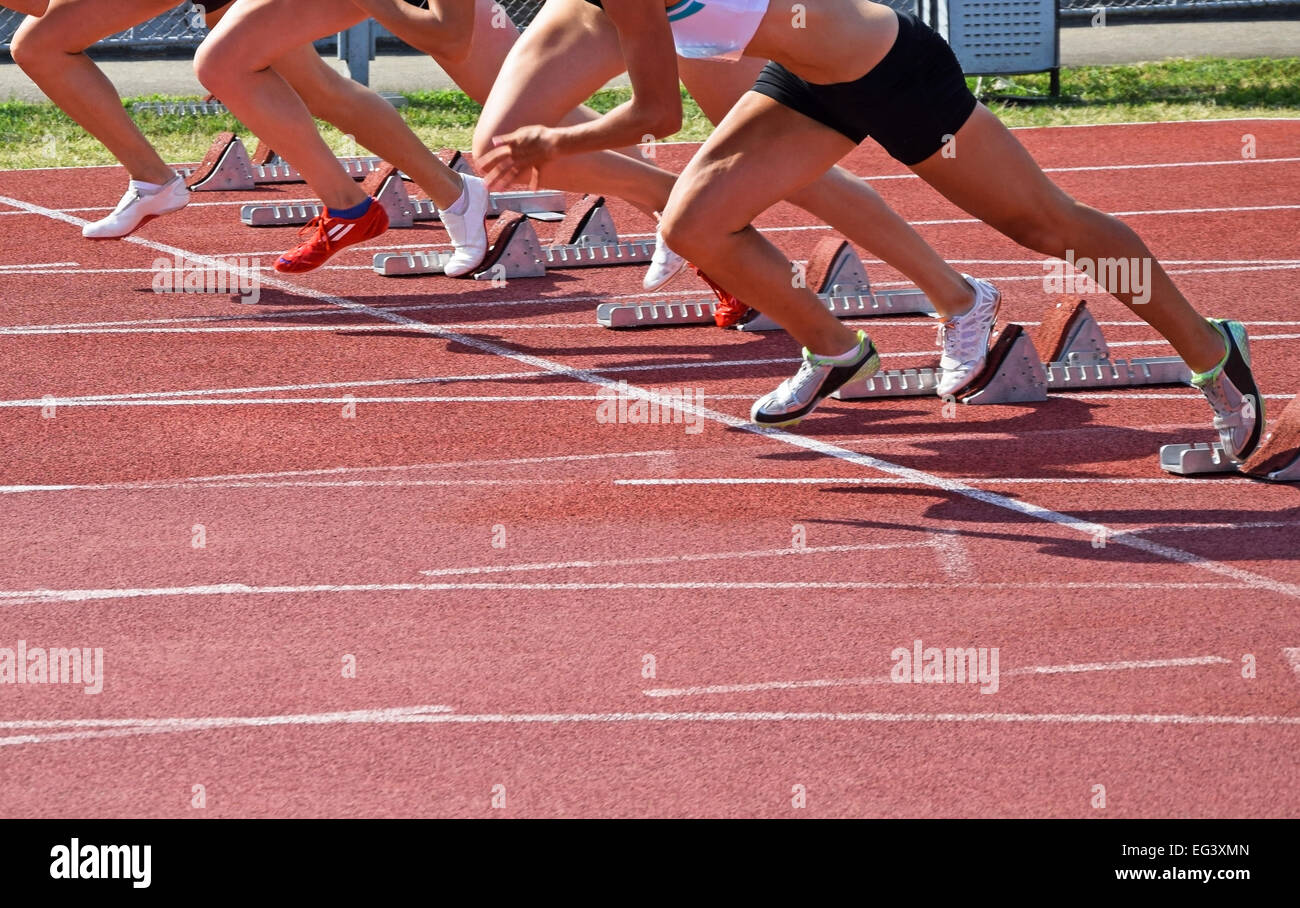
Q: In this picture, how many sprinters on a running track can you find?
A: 4